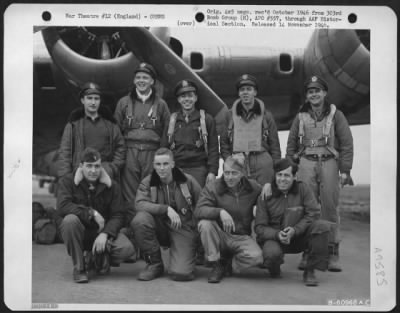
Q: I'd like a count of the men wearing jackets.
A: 9